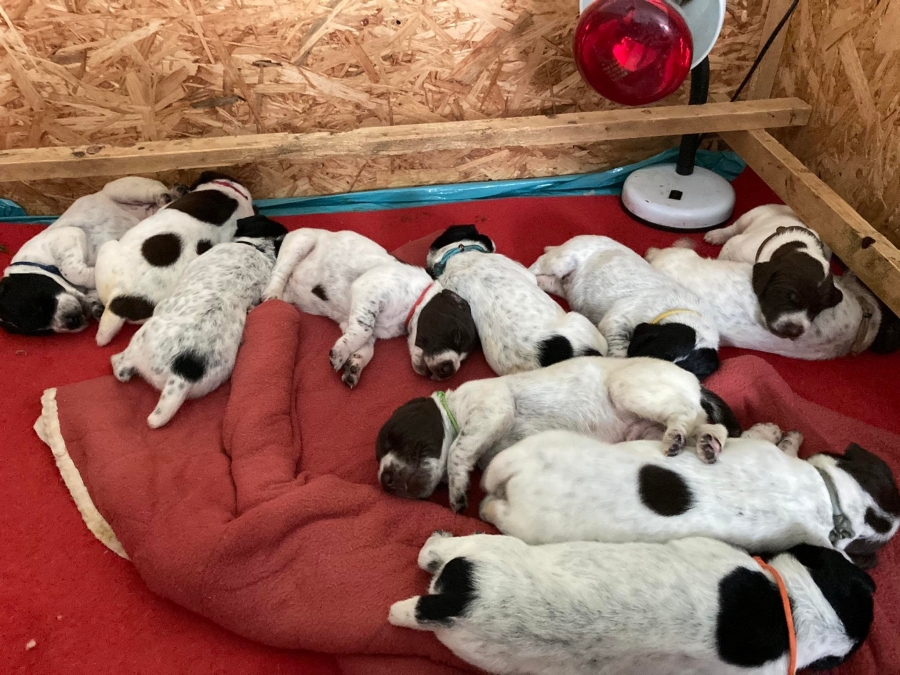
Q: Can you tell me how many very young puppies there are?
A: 11